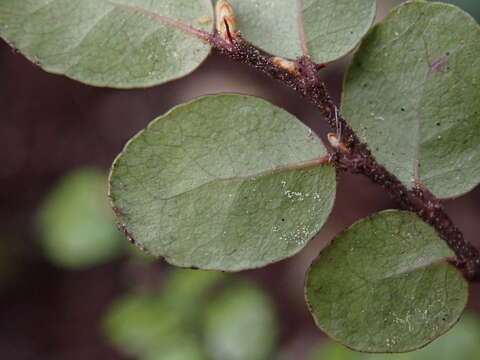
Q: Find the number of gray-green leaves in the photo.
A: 5